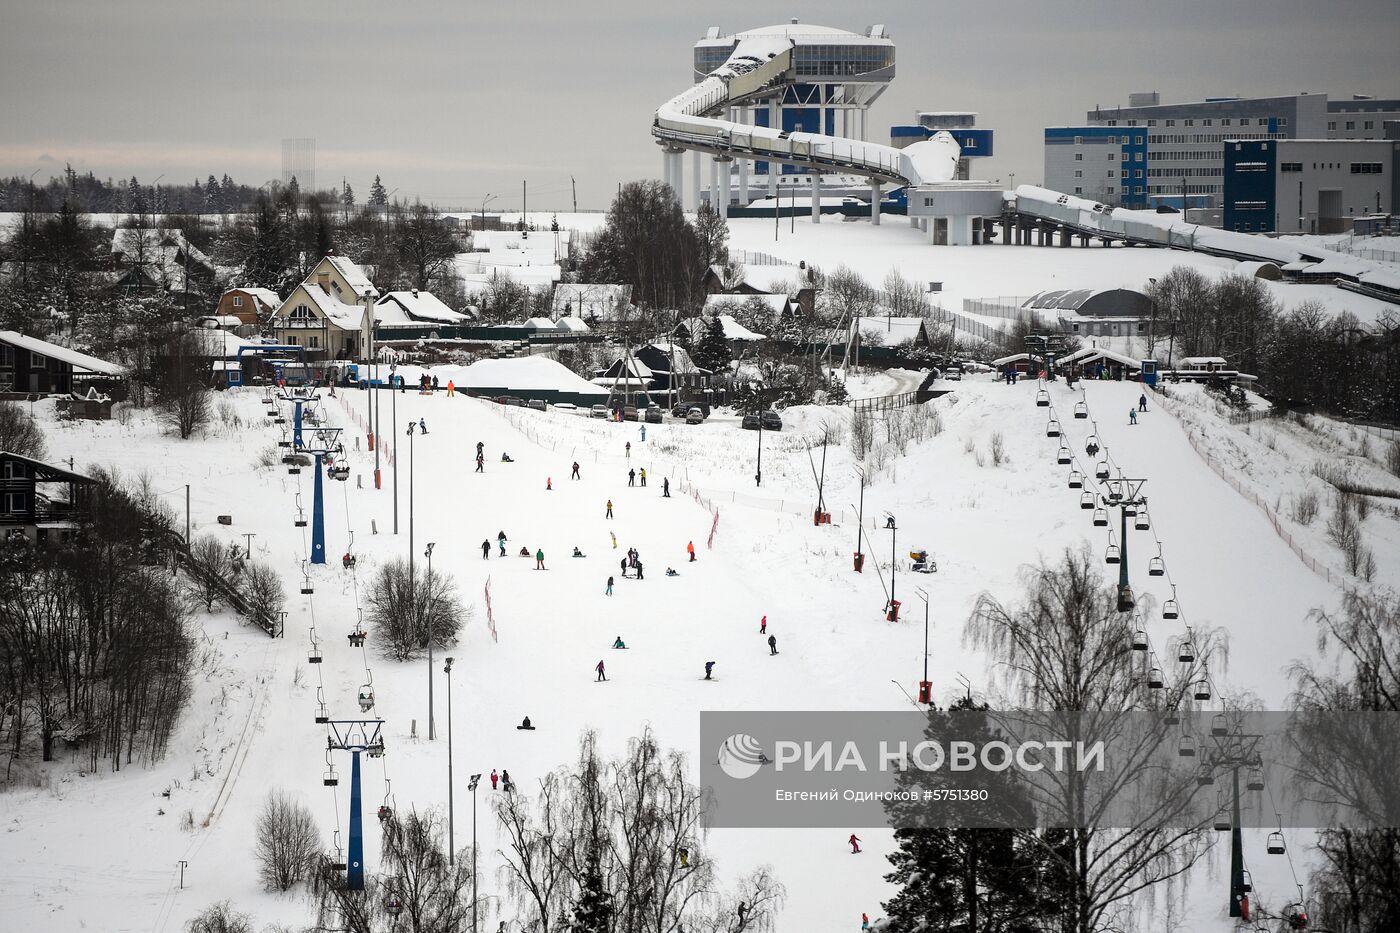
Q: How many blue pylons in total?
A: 3